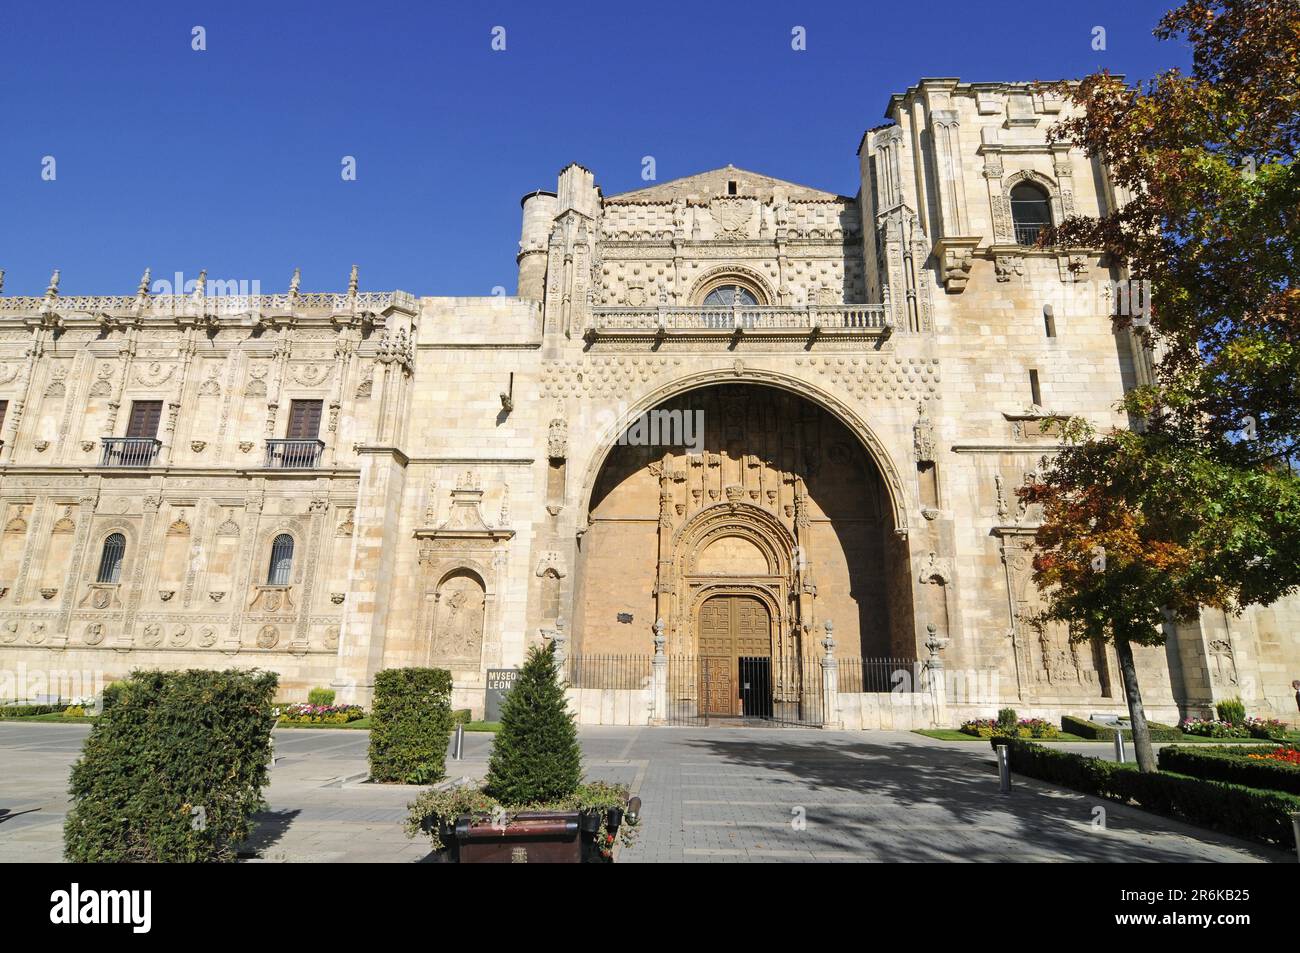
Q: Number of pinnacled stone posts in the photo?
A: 4